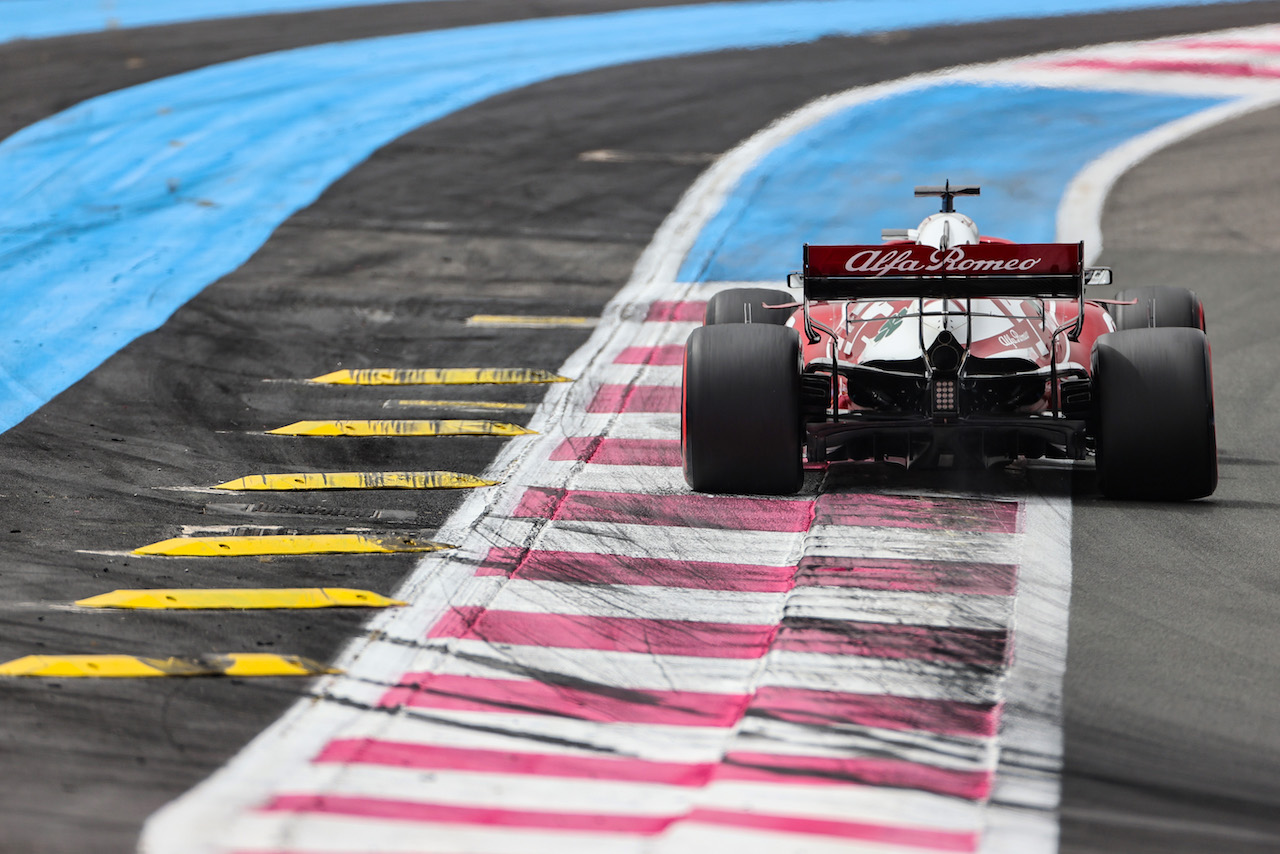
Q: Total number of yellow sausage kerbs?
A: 6